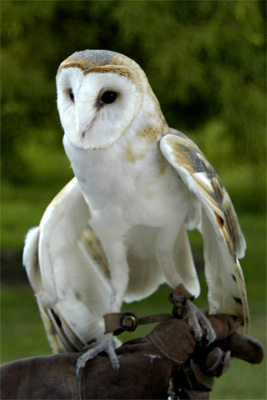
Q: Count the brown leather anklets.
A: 2